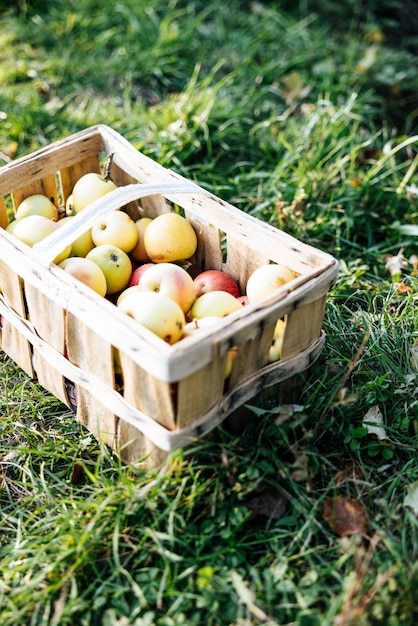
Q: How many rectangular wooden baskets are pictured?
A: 1